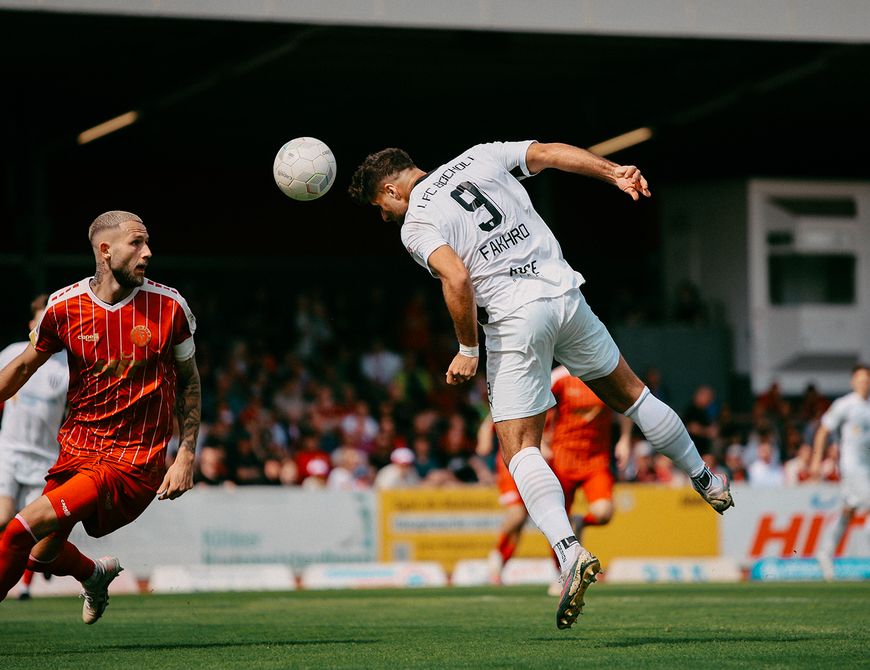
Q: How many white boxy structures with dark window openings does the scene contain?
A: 1